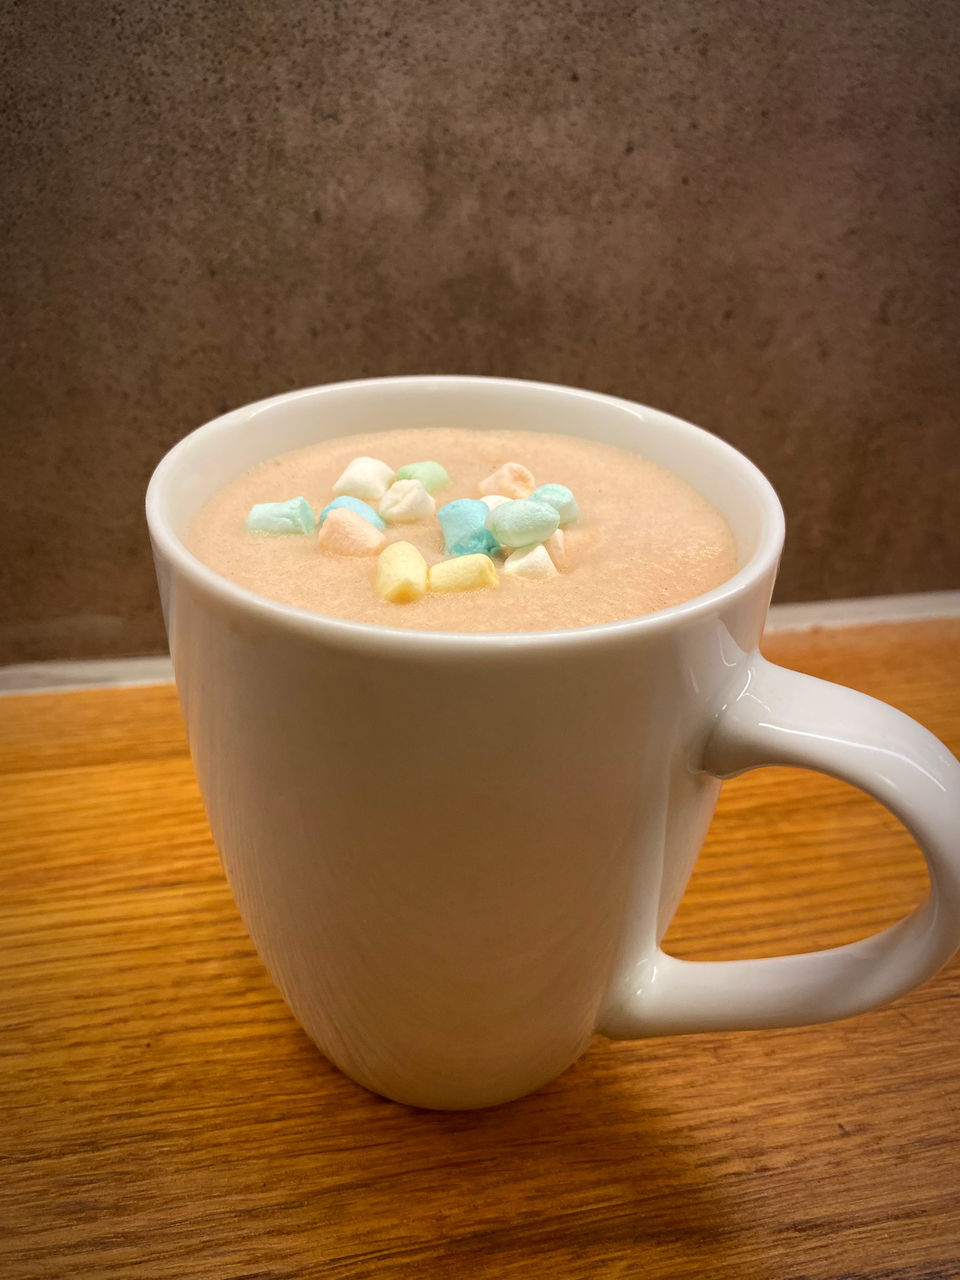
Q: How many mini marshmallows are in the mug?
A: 15